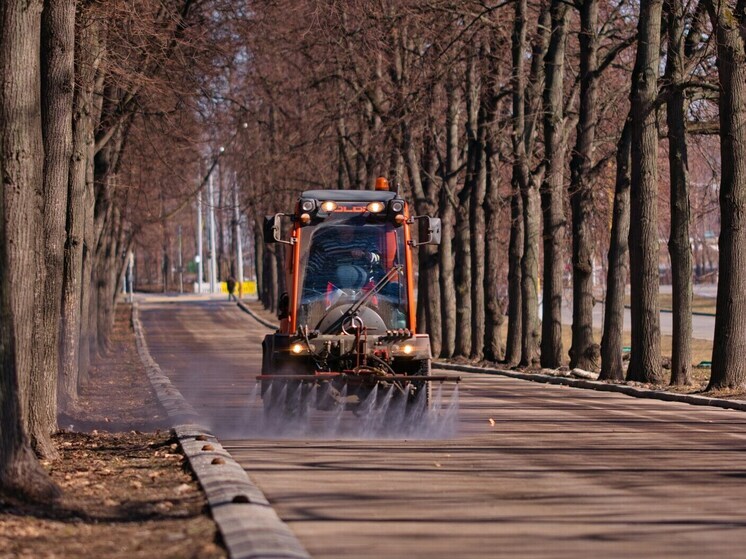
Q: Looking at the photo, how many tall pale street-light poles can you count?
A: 3